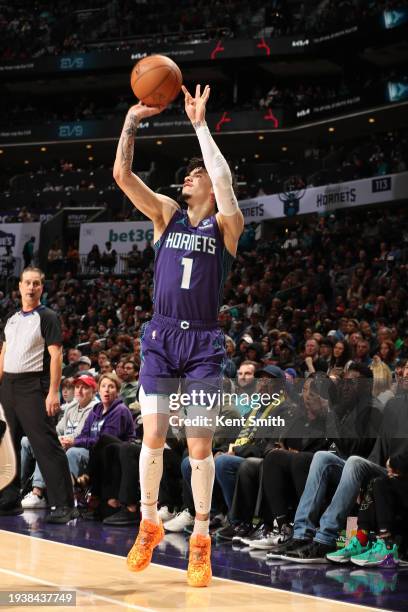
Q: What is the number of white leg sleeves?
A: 2